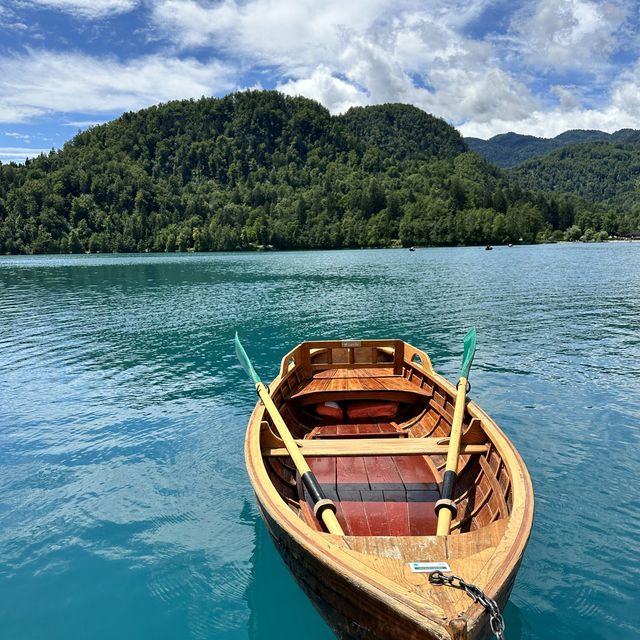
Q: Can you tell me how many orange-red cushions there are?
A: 2